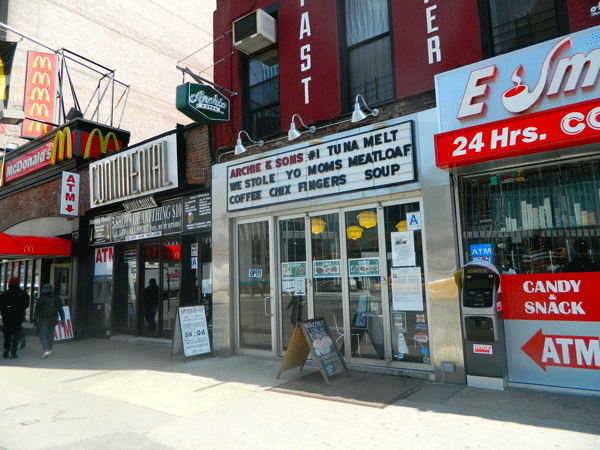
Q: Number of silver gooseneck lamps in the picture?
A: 3